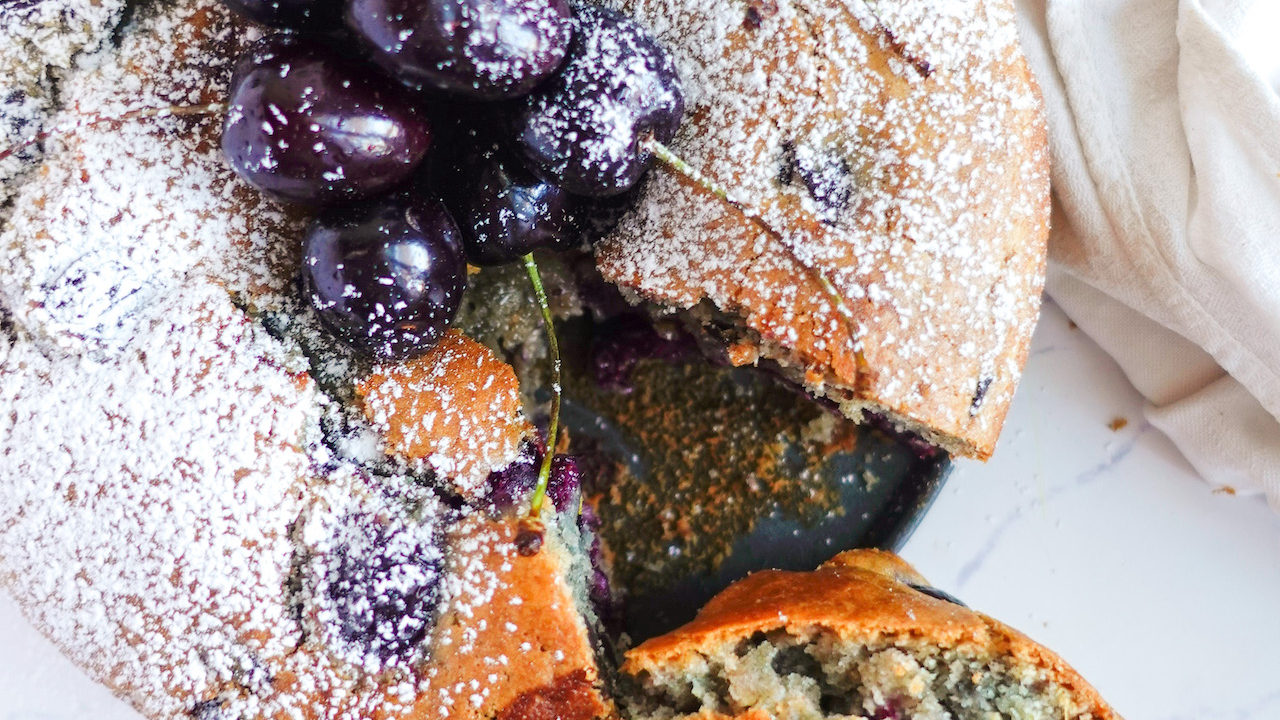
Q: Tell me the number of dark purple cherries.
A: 6